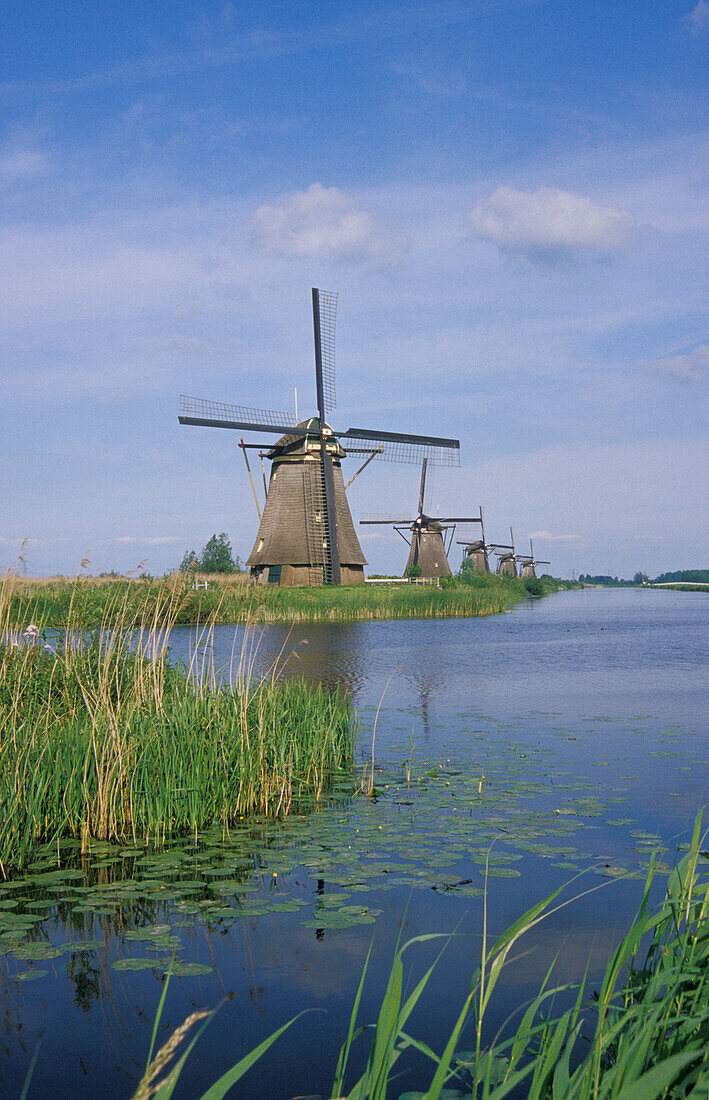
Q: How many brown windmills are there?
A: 5